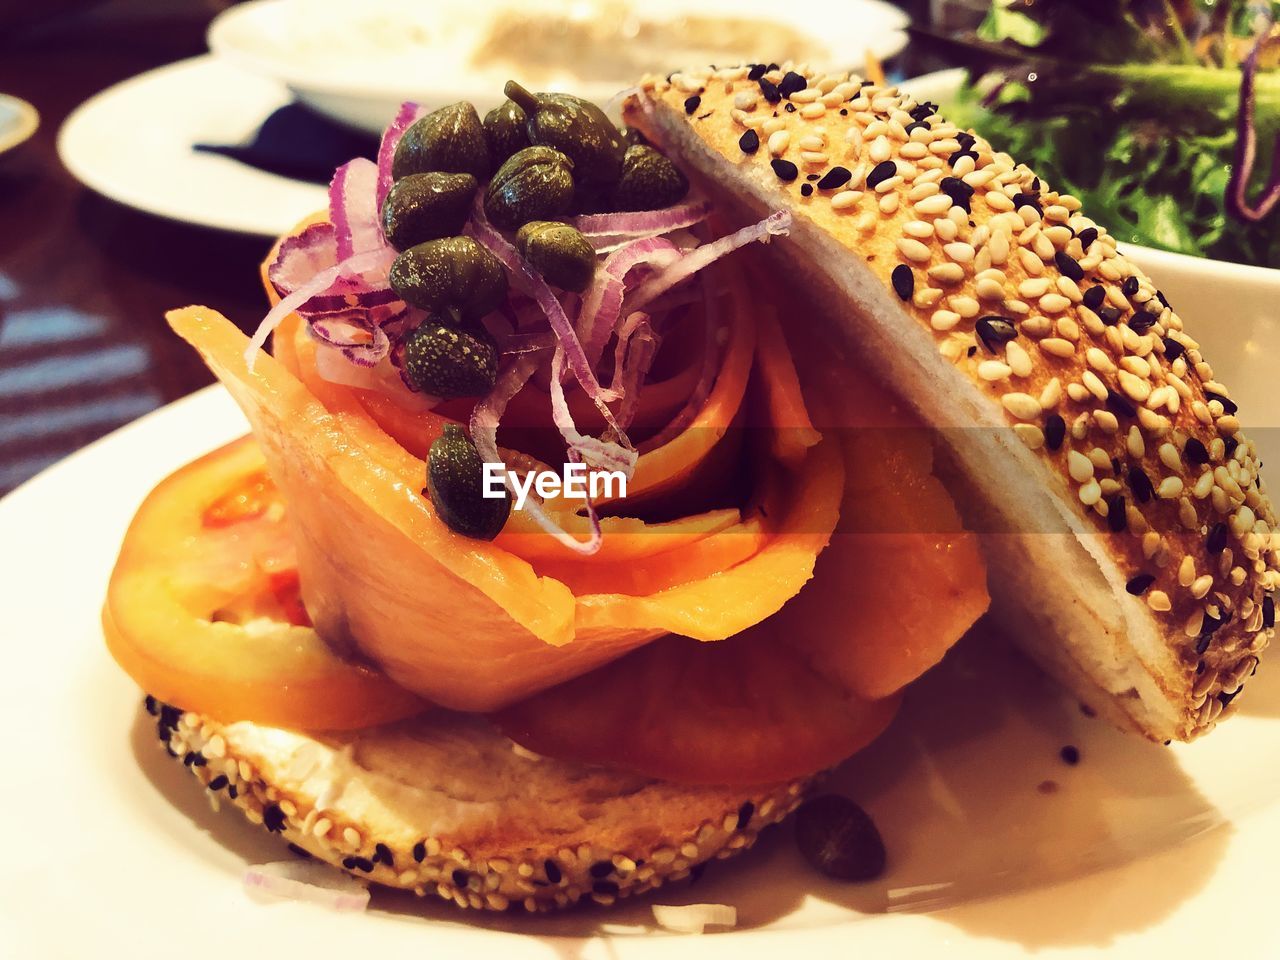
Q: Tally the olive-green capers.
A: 11